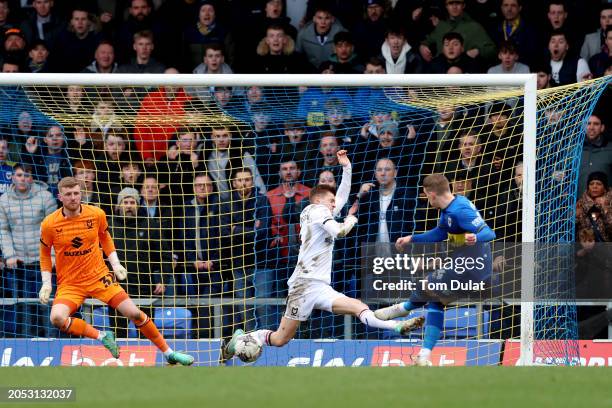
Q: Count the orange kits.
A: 1